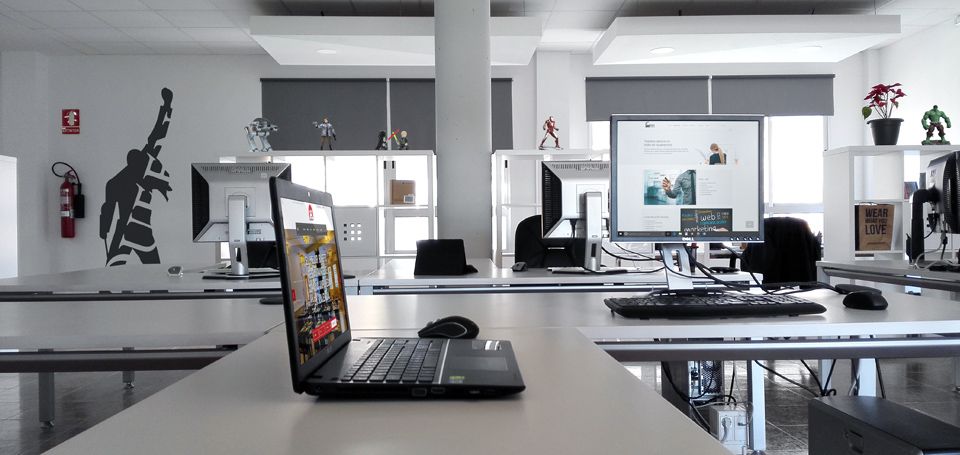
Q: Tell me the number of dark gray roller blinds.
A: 4